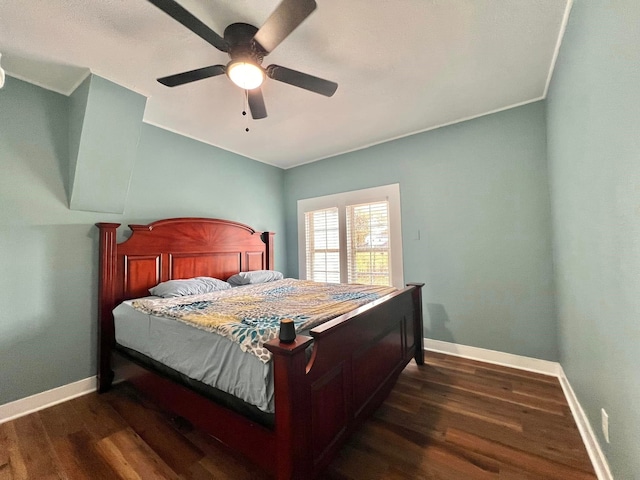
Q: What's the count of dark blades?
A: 5